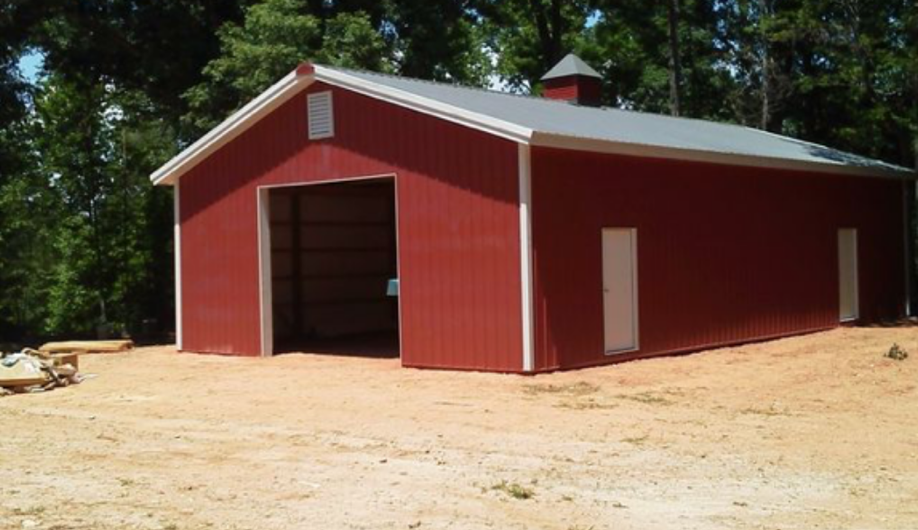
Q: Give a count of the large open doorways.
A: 1